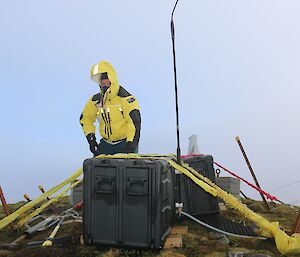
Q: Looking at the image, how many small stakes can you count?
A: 2